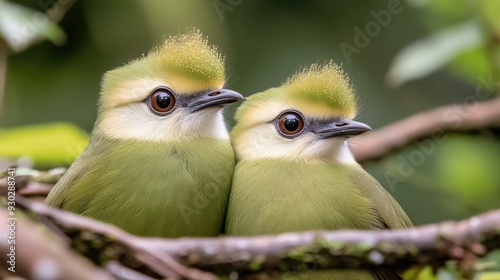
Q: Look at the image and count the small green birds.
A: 2